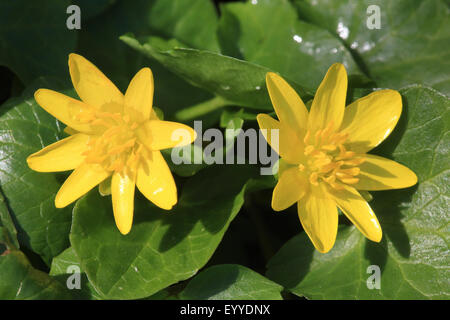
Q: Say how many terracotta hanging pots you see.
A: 0